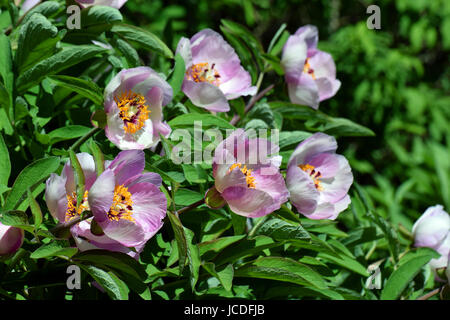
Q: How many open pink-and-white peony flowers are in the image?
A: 7